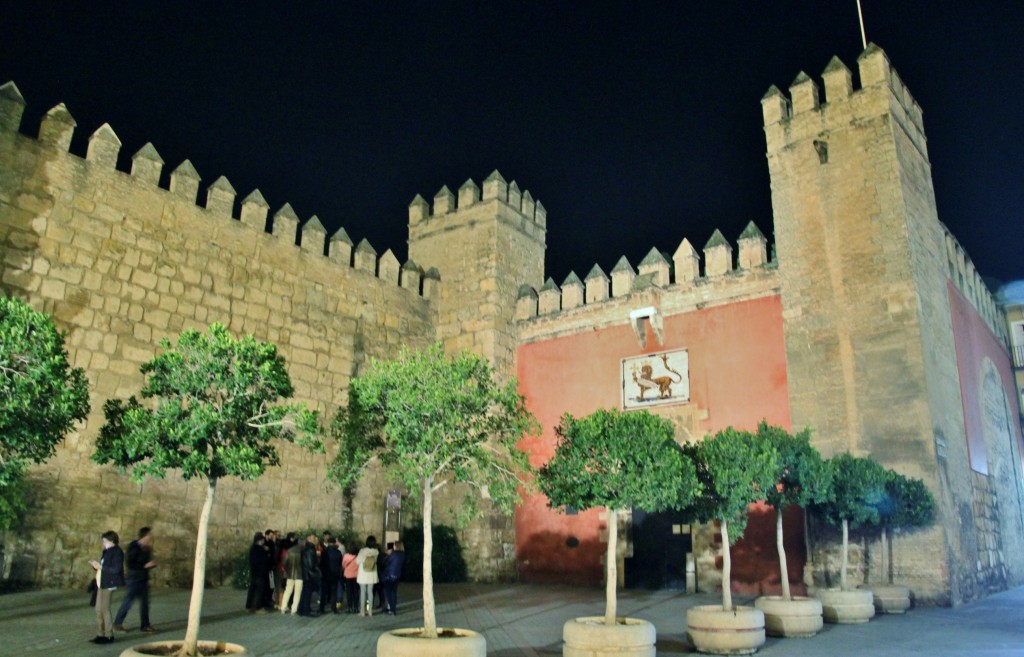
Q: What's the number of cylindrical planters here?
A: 7